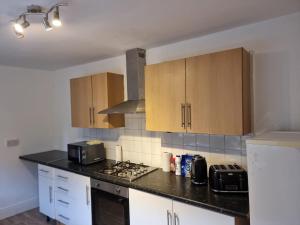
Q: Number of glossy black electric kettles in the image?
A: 1